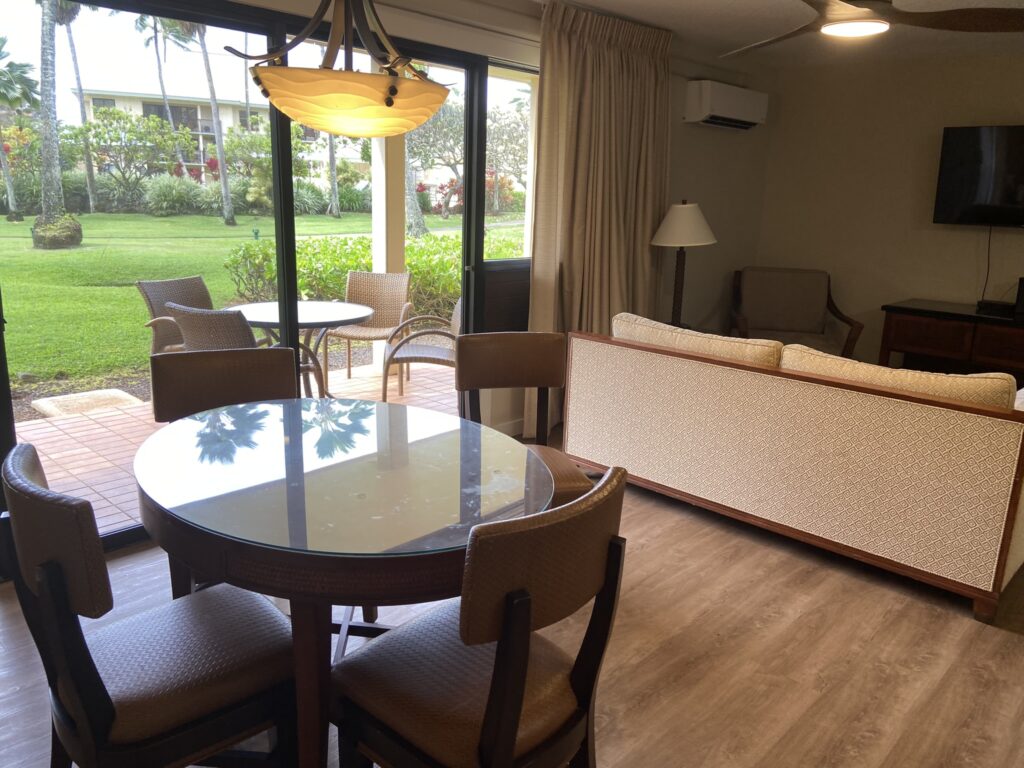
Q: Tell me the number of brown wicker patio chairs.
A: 4